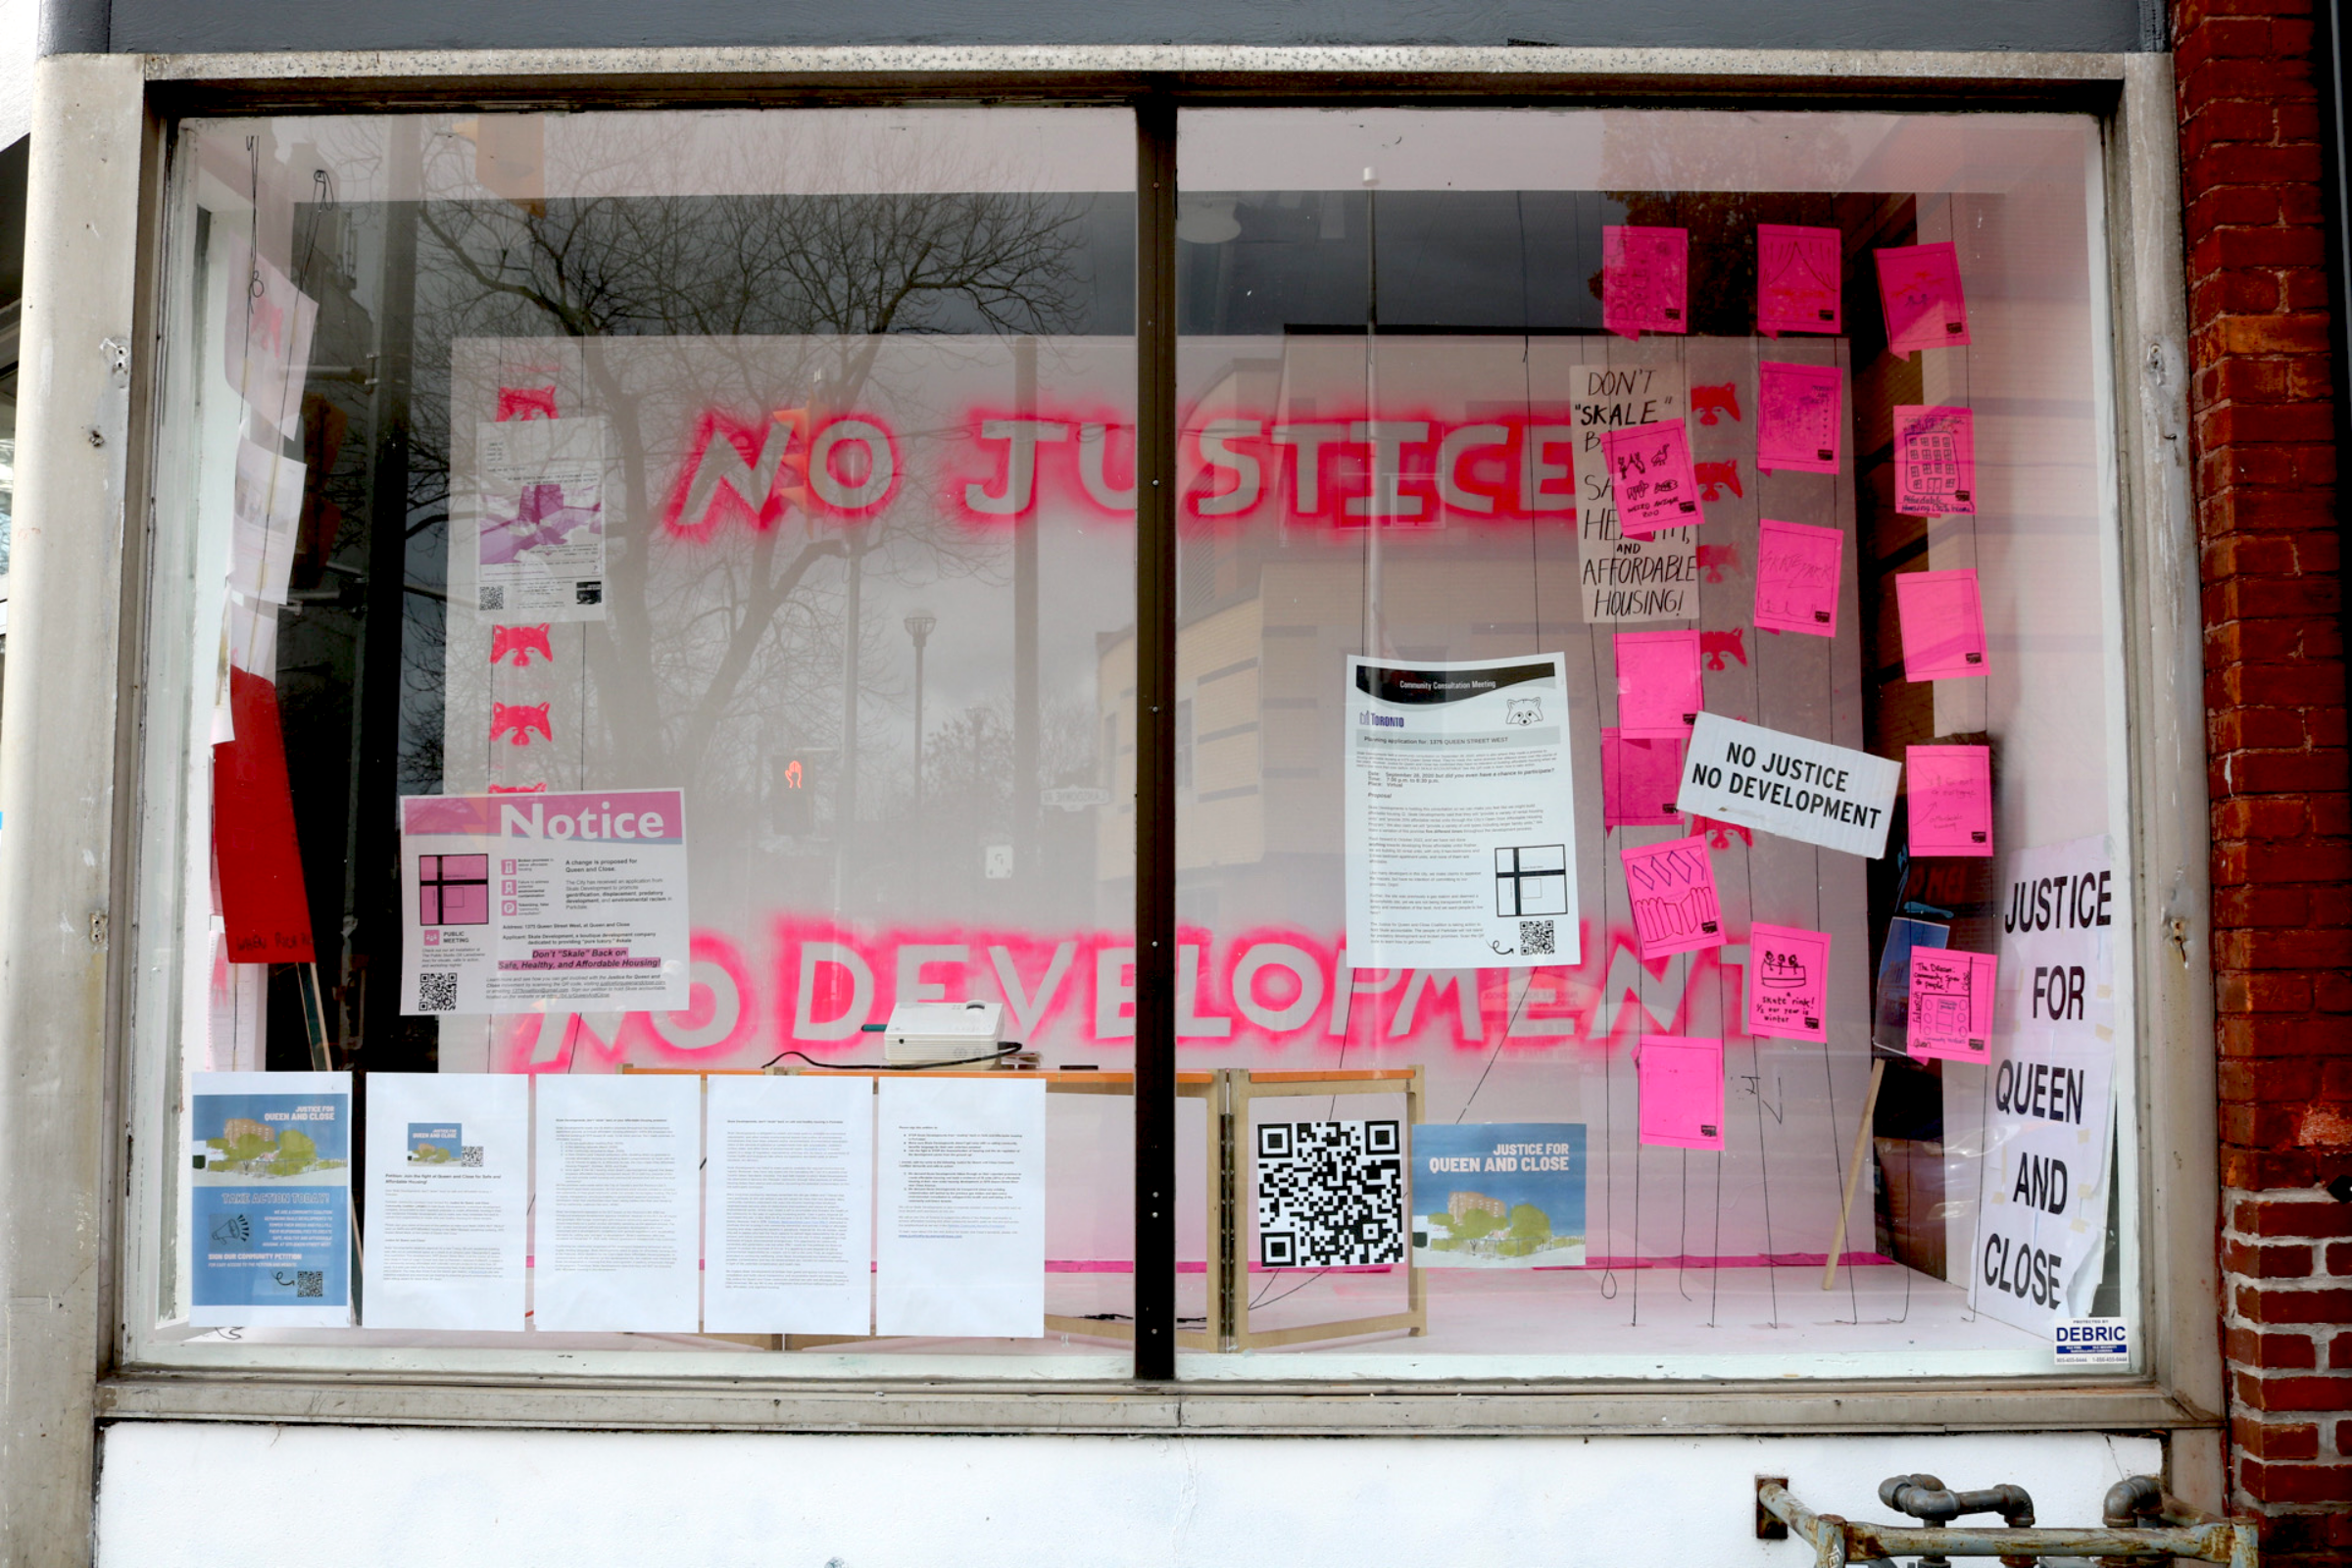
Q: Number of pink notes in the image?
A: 15